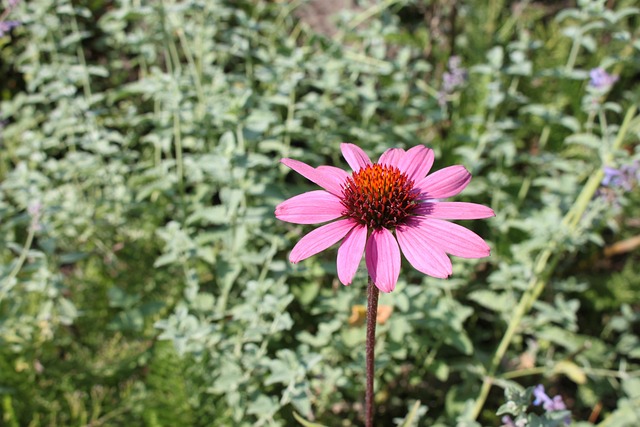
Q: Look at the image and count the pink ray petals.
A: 13